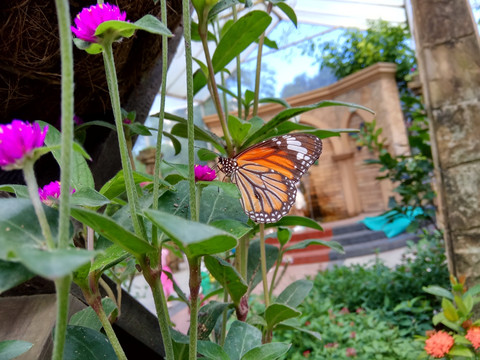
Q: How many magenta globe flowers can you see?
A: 4